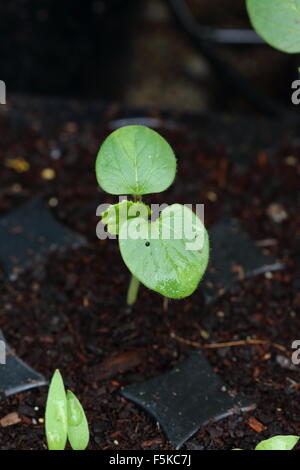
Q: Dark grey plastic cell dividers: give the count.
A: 4